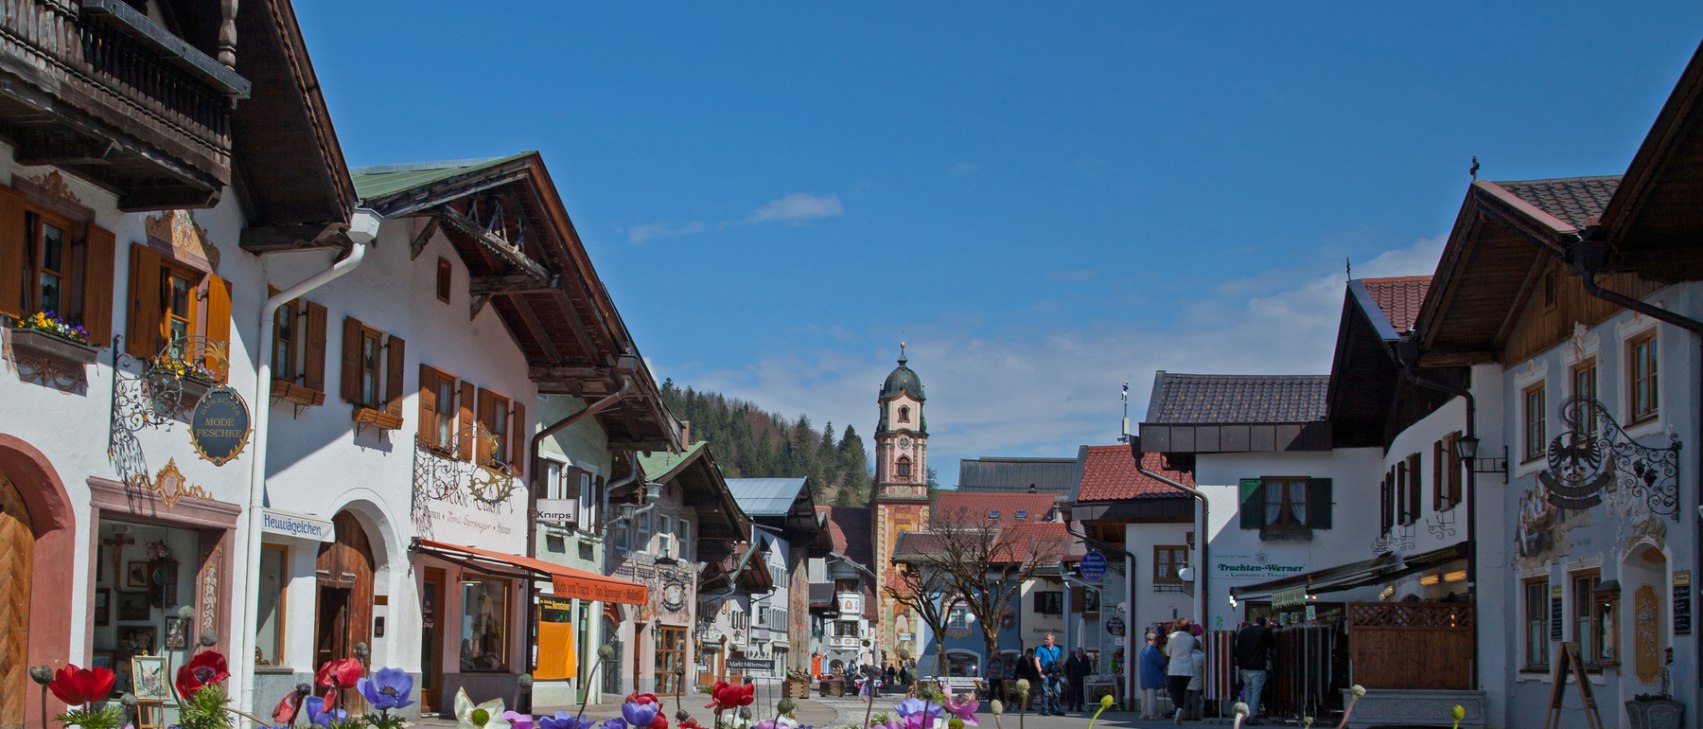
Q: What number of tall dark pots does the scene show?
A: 1